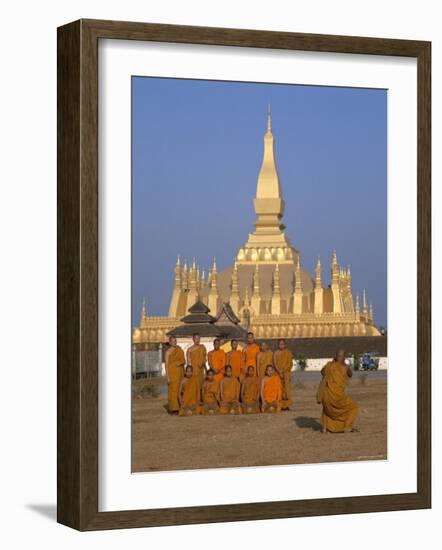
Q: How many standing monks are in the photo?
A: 7